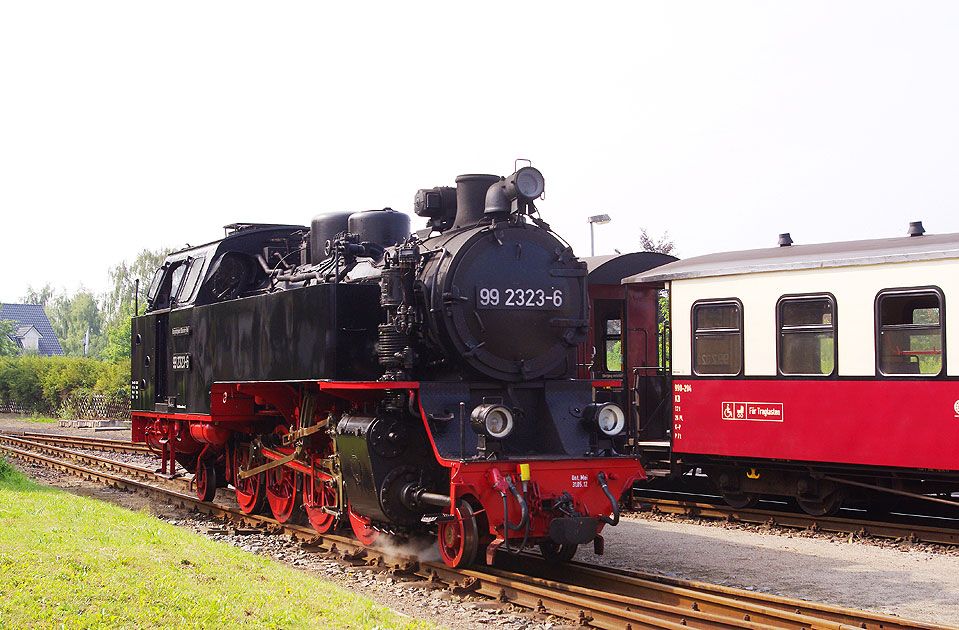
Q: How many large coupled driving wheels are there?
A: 4